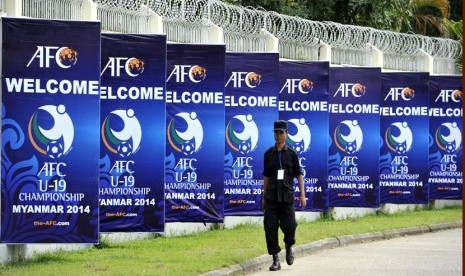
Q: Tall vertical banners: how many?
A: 8